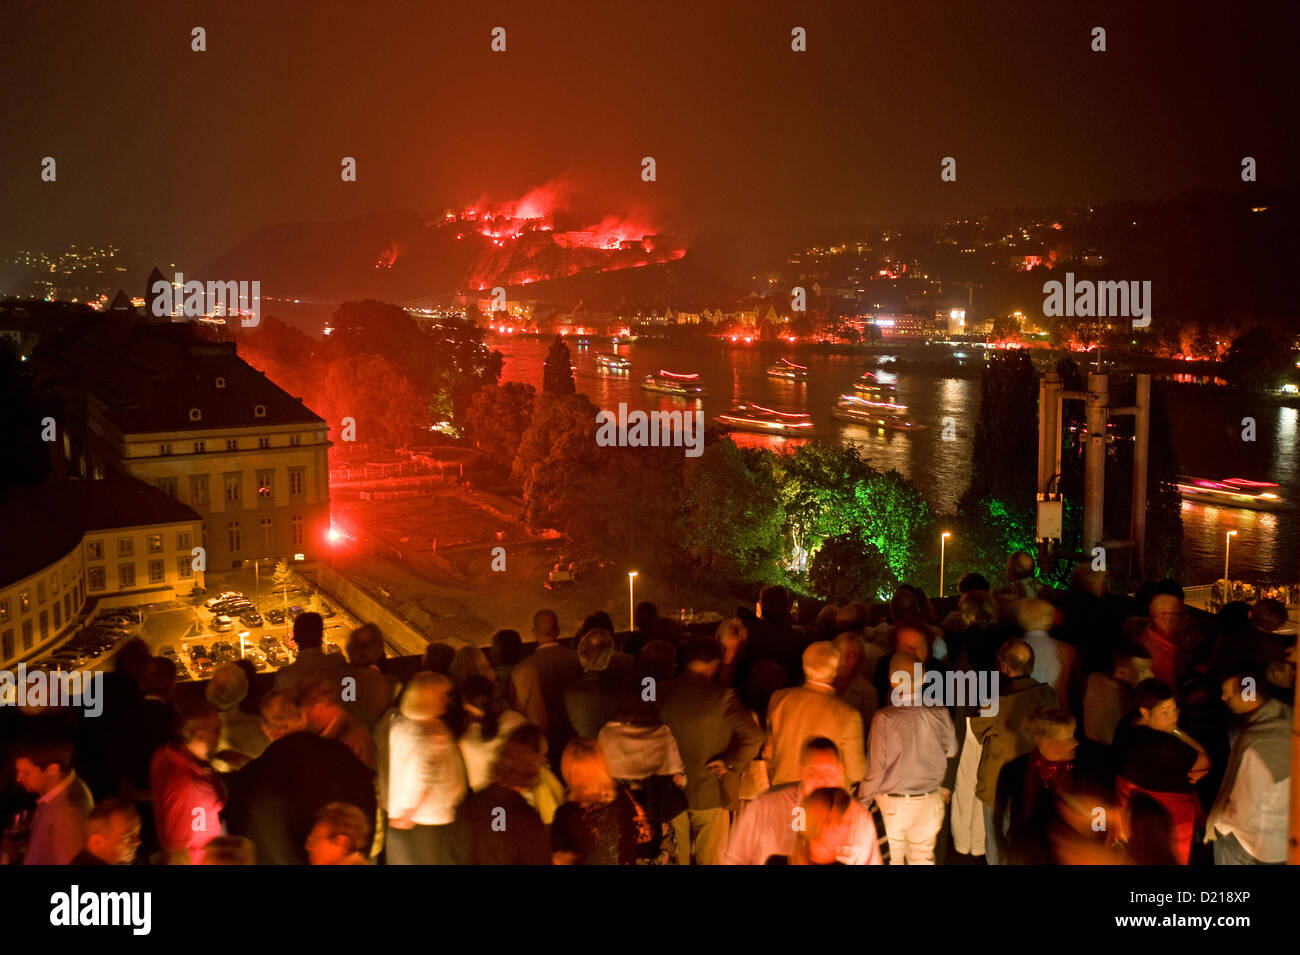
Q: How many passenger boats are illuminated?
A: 7